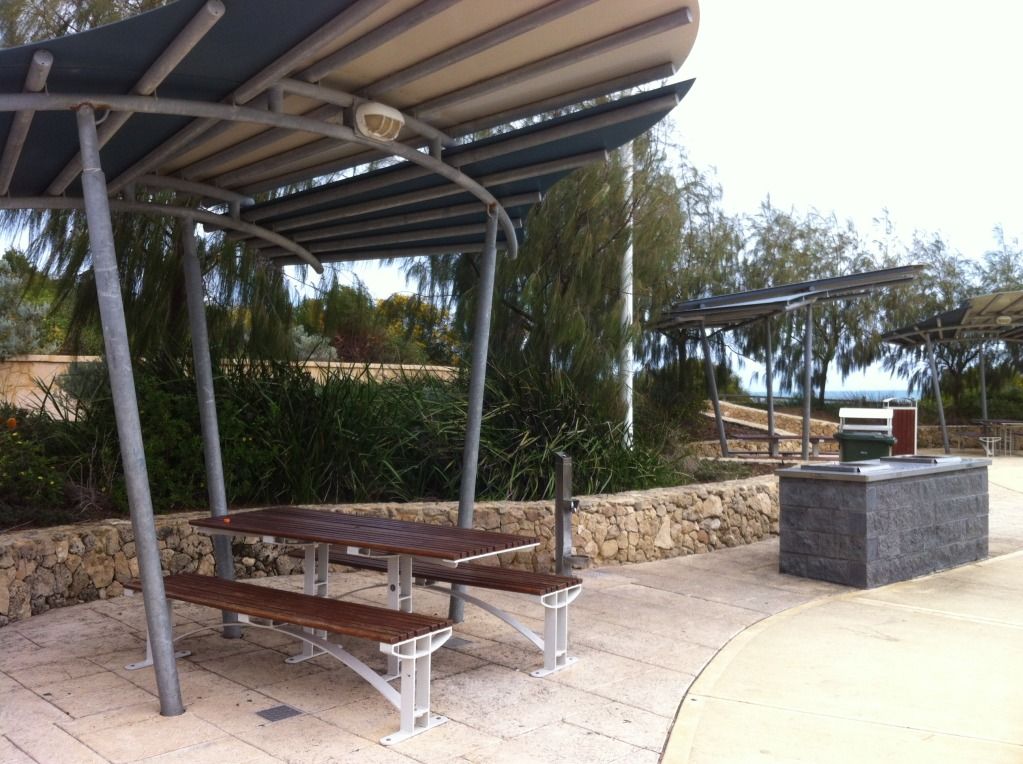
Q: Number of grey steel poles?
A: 8